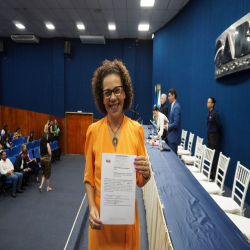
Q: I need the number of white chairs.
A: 8